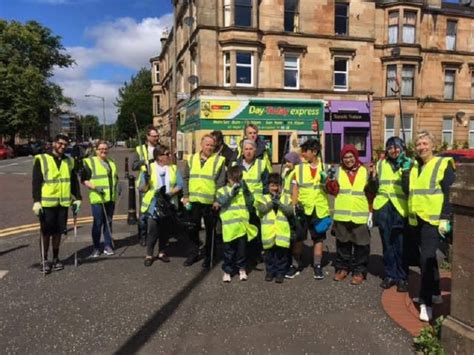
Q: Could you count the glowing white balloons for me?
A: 0